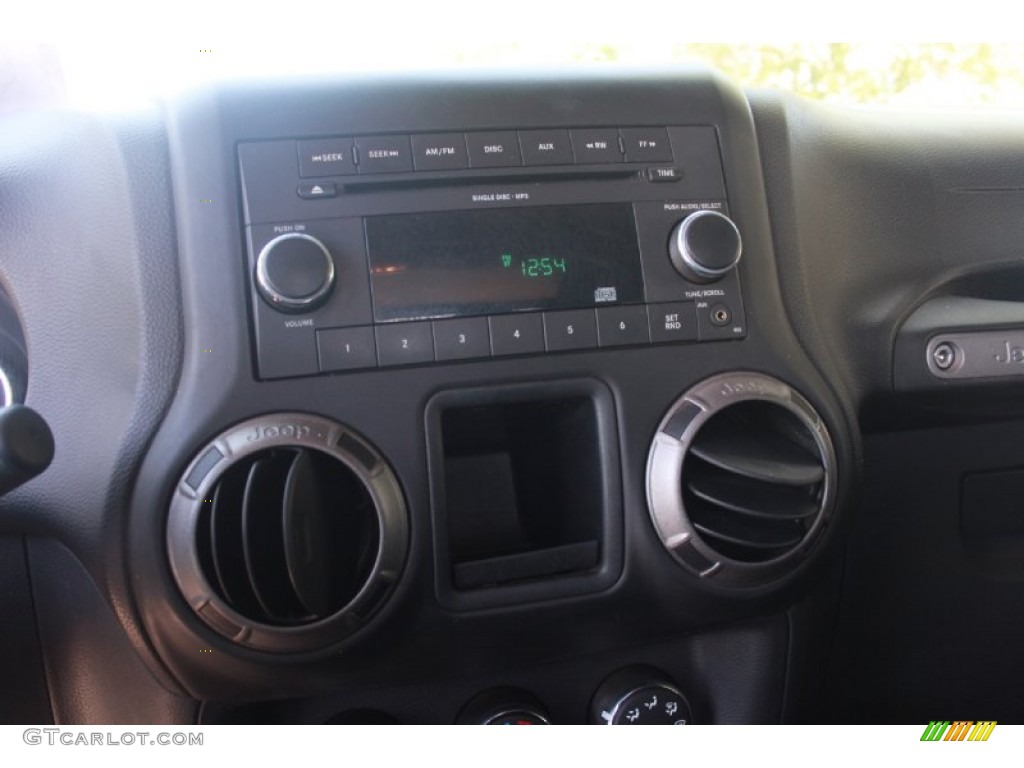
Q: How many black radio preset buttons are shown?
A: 6